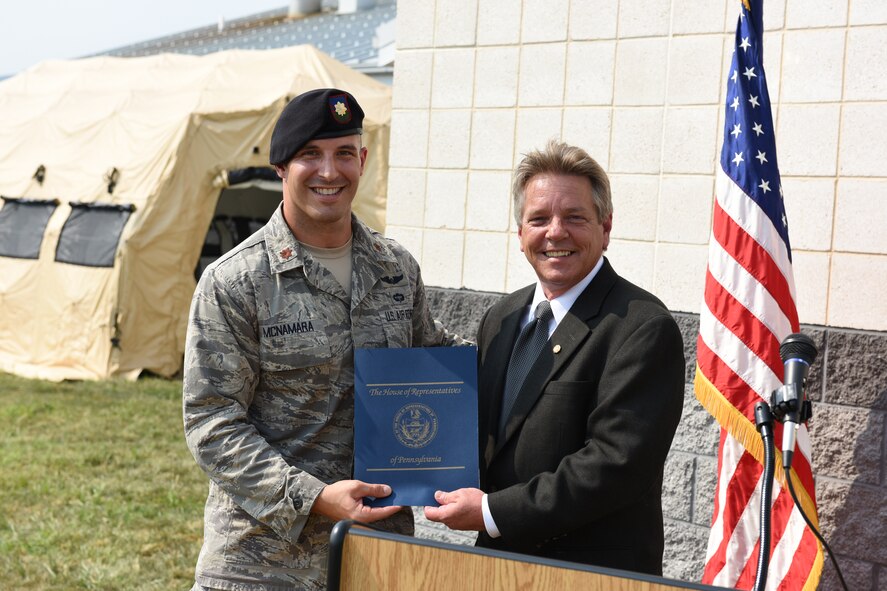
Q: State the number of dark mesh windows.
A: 2